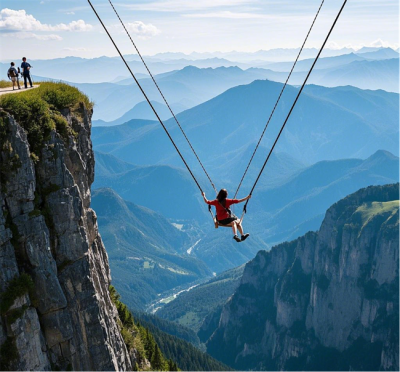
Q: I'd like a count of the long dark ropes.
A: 4